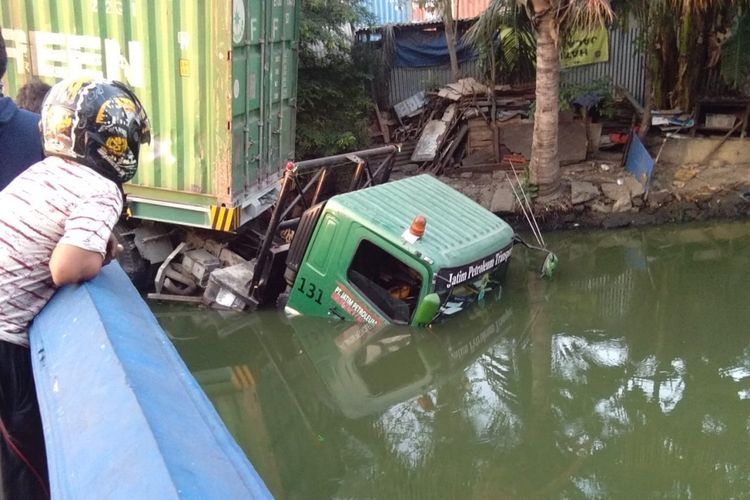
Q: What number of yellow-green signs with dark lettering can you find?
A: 1